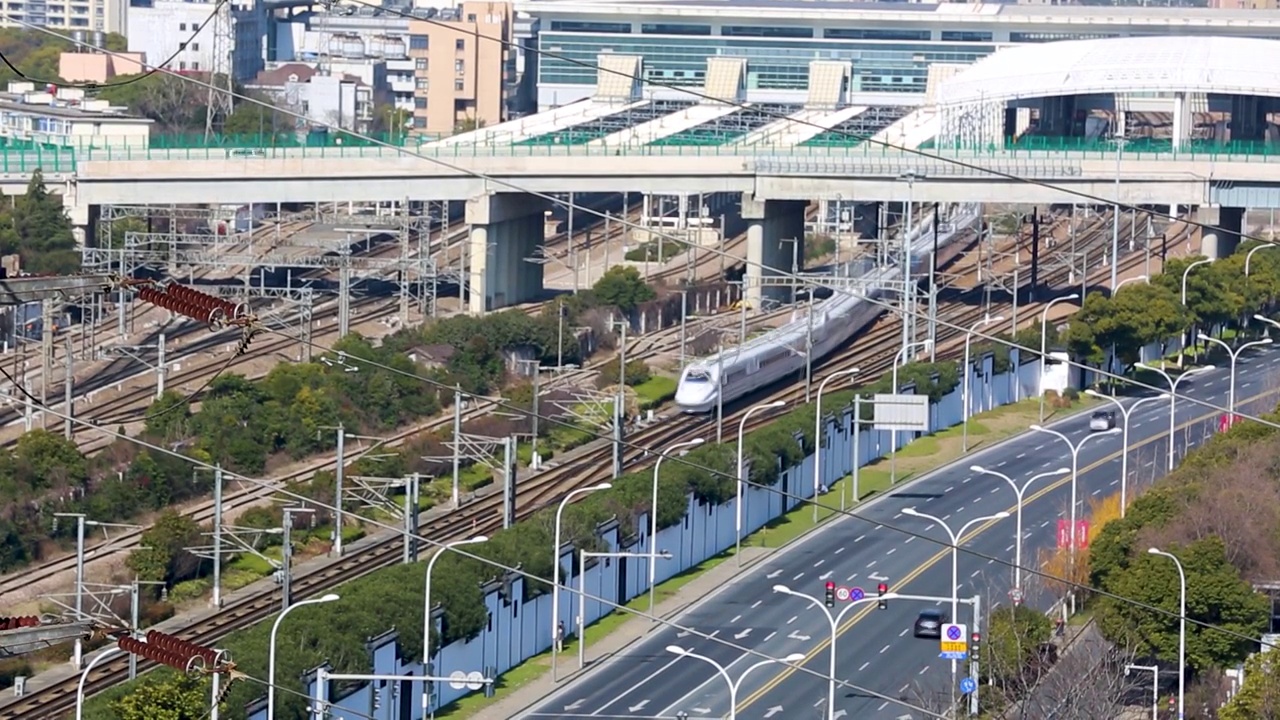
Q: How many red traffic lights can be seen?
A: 3